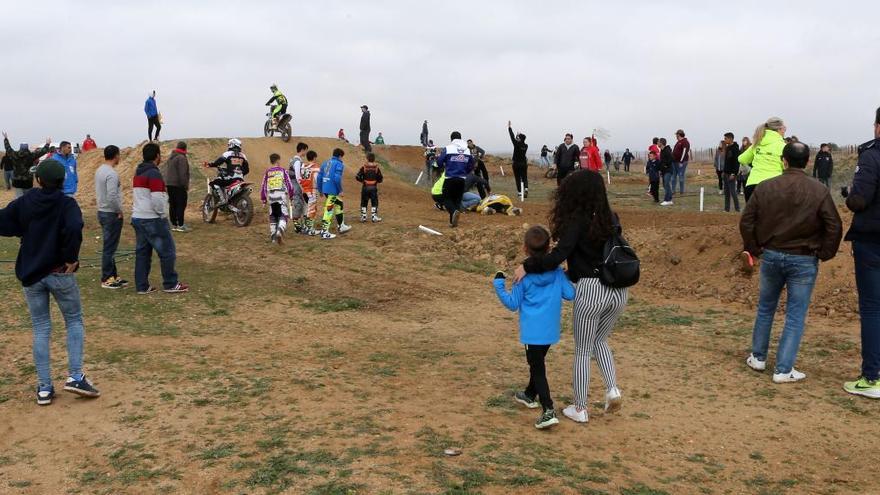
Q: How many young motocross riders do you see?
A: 5